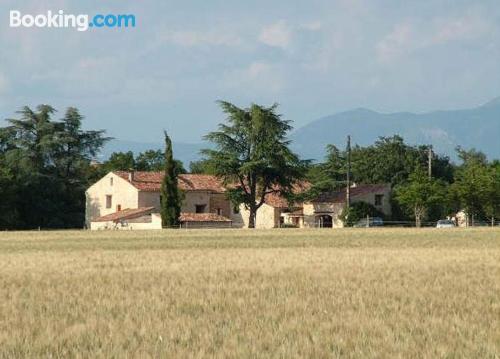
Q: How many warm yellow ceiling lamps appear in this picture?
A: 0